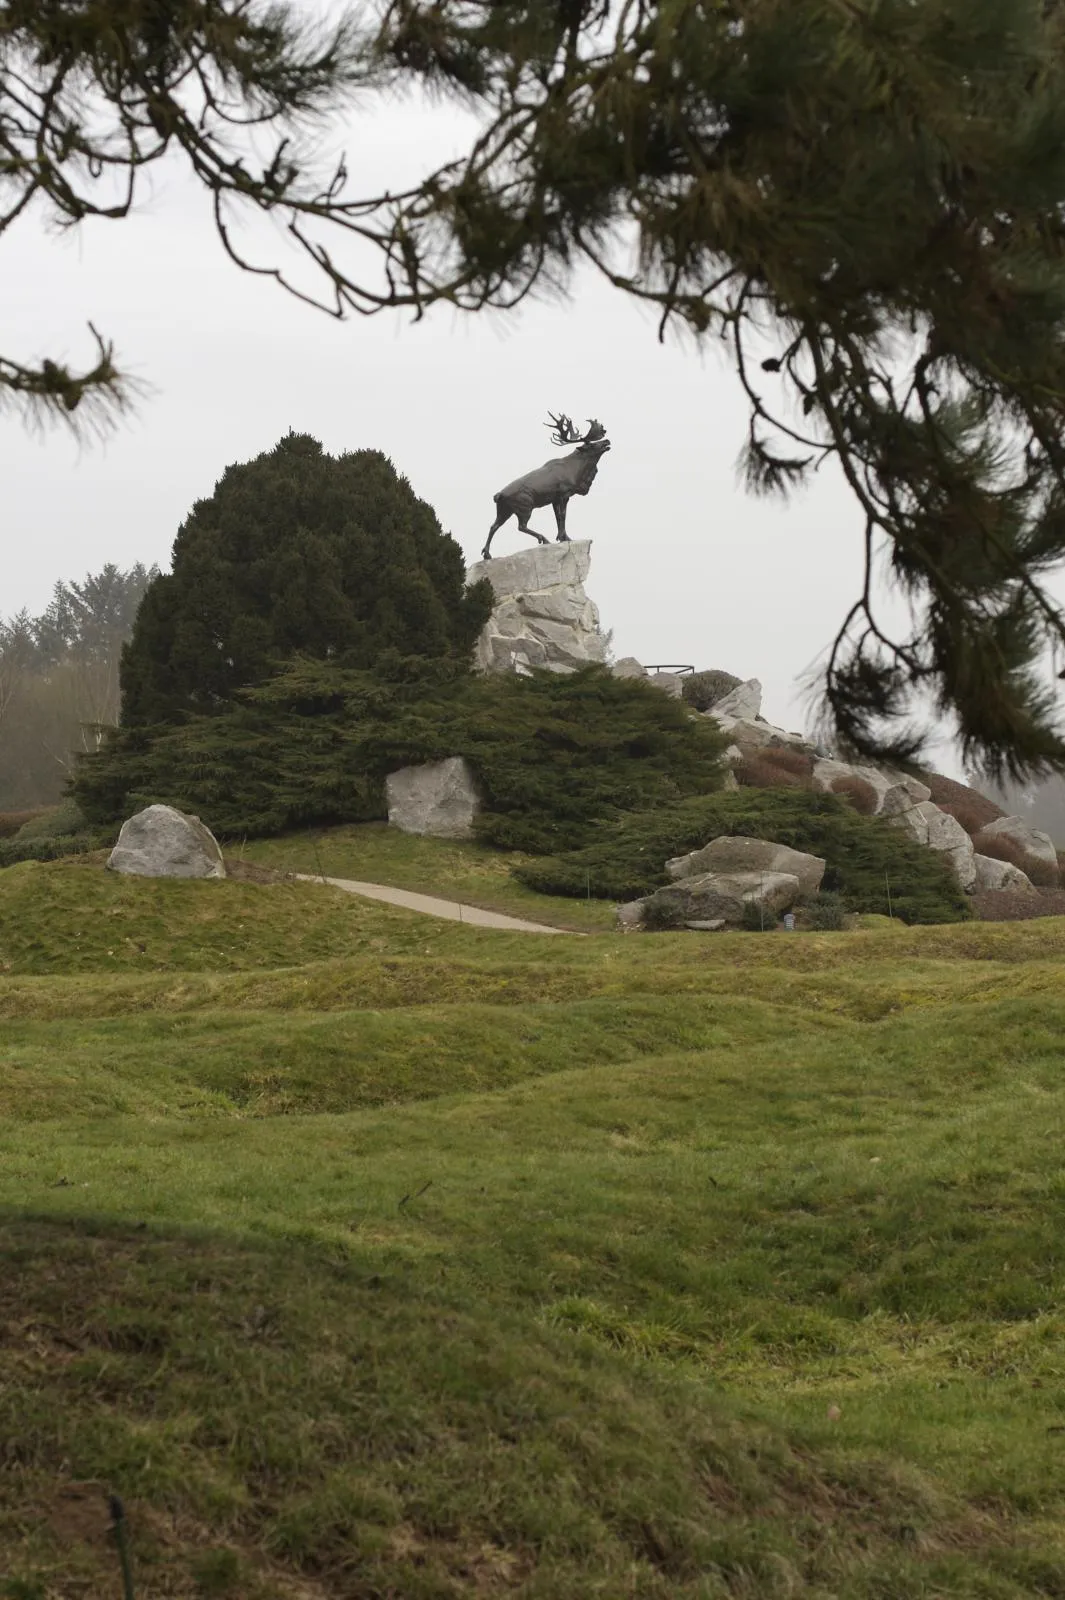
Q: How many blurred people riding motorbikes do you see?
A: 0